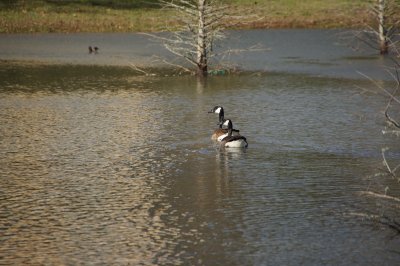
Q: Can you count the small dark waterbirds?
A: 2